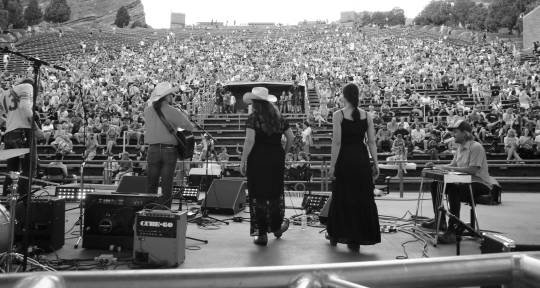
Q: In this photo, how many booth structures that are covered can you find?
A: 1